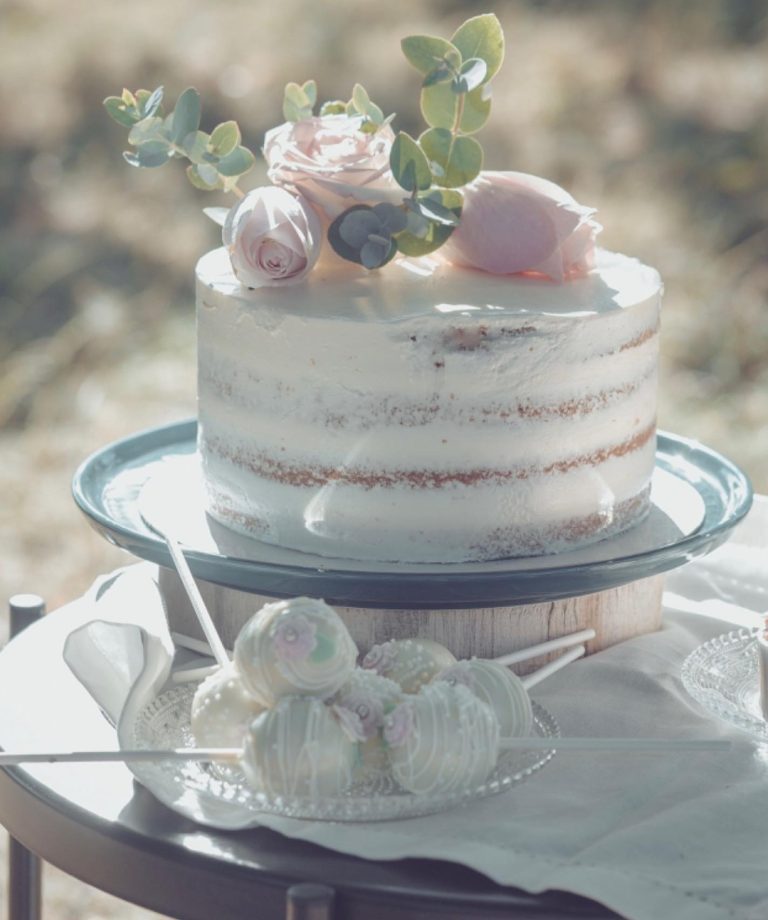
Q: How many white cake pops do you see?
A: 7